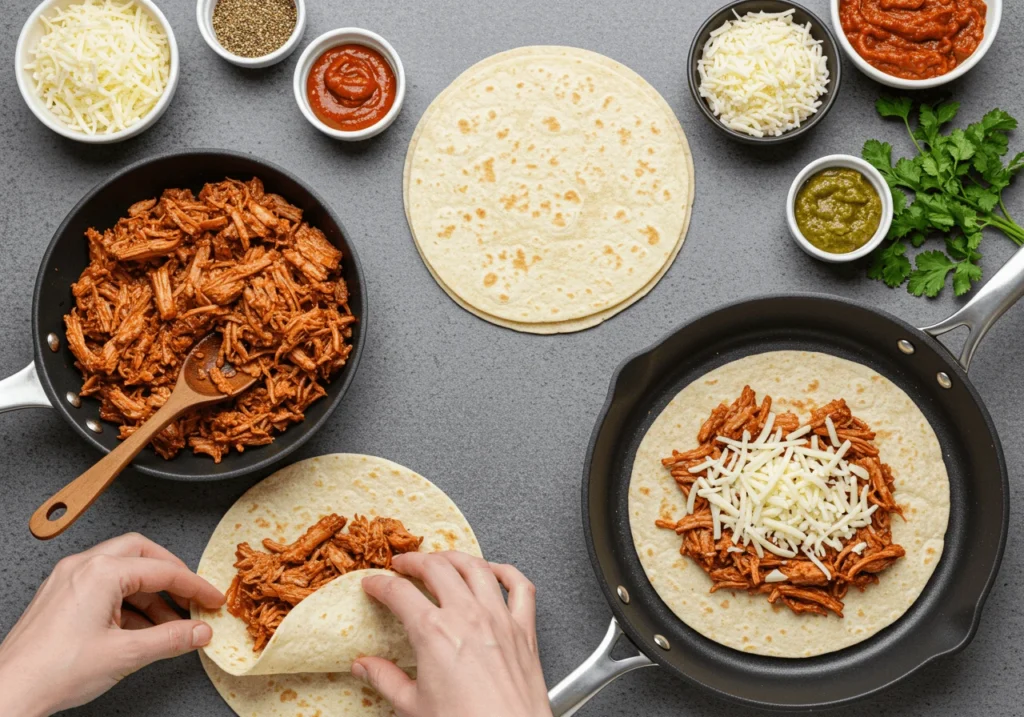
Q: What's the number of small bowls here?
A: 6